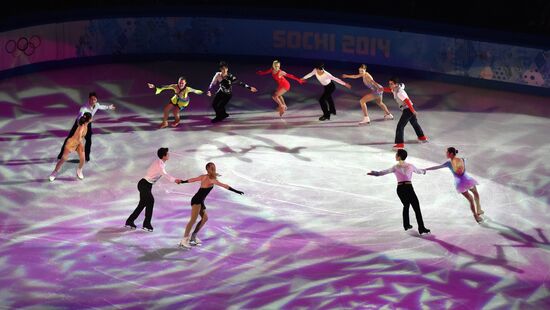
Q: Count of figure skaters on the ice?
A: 12